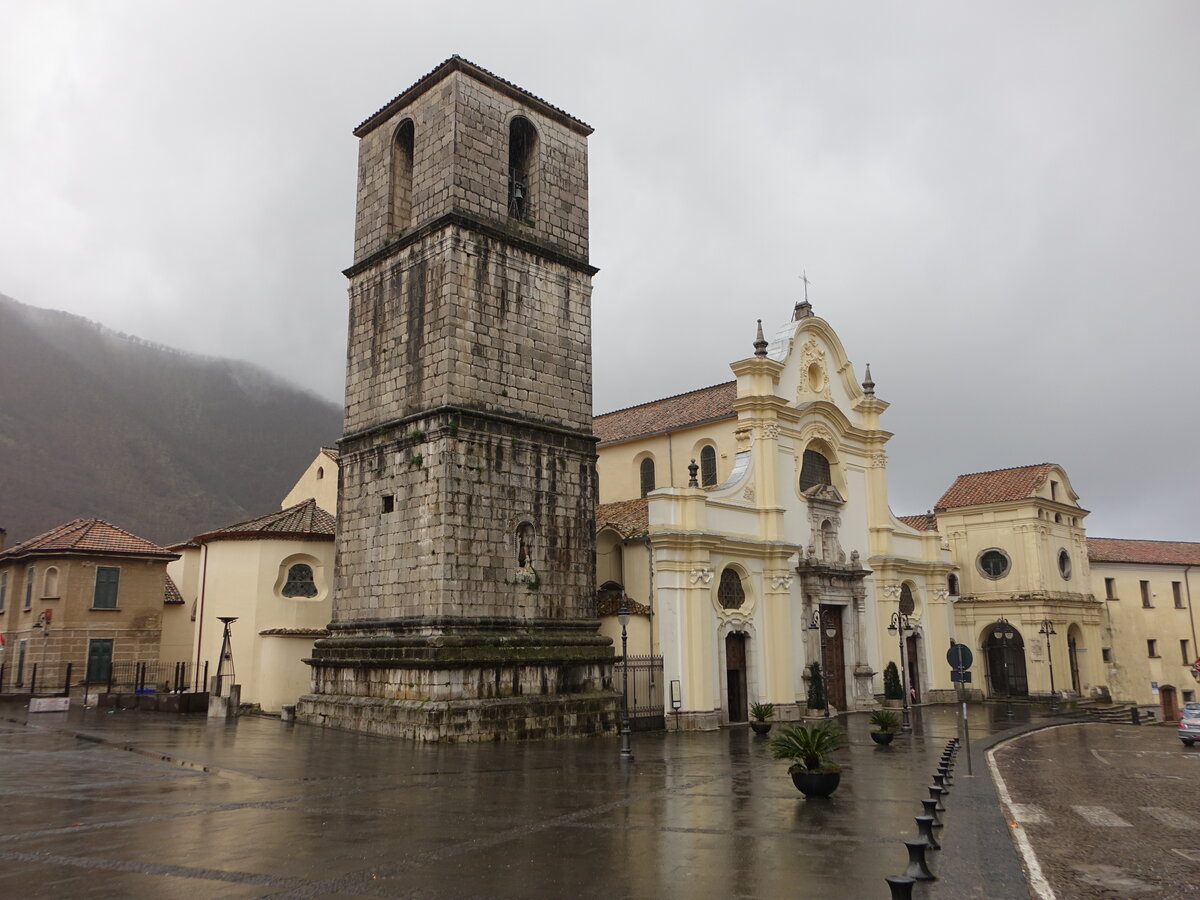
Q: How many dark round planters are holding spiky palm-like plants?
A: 3